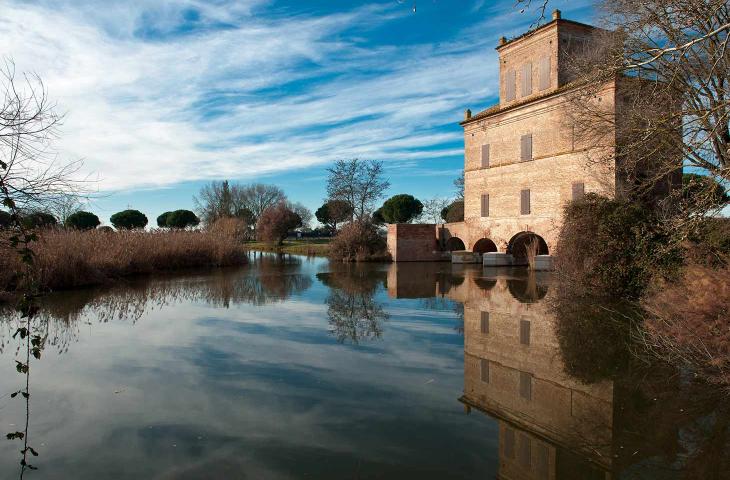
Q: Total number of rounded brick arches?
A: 3